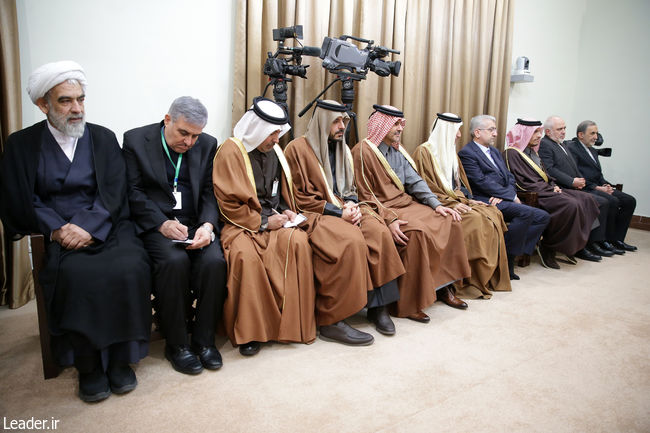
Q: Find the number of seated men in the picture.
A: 10